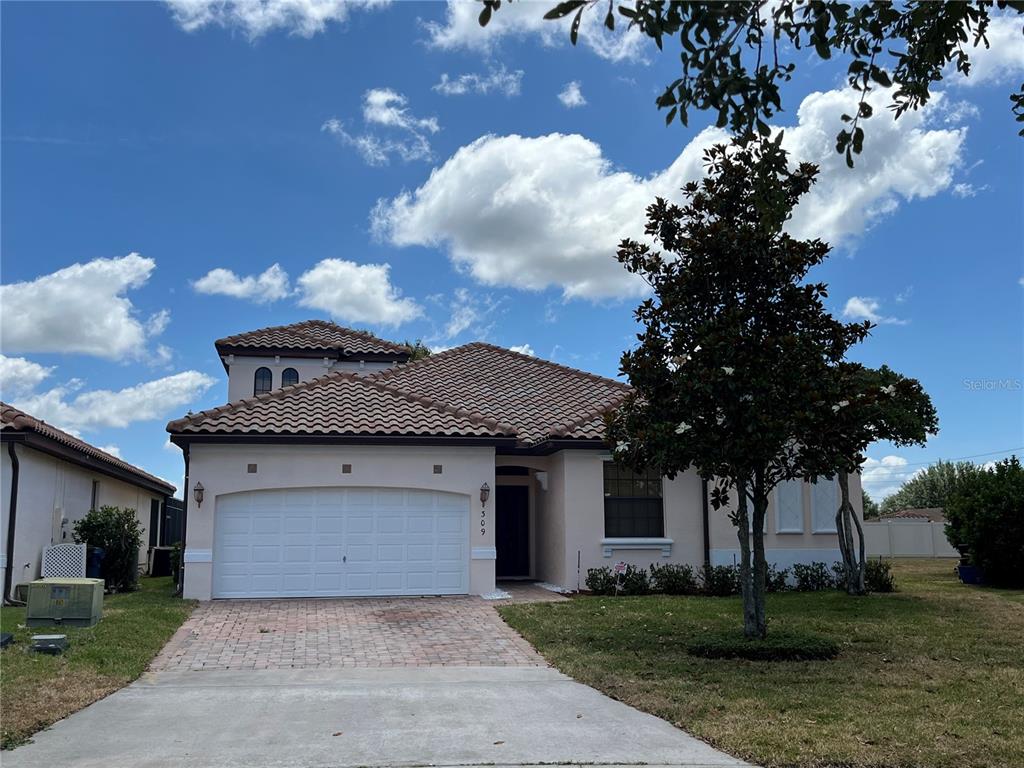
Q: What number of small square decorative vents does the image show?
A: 3